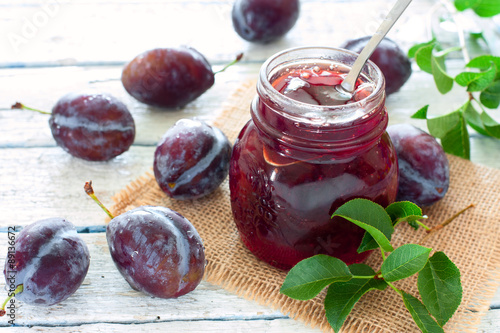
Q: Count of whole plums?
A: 8